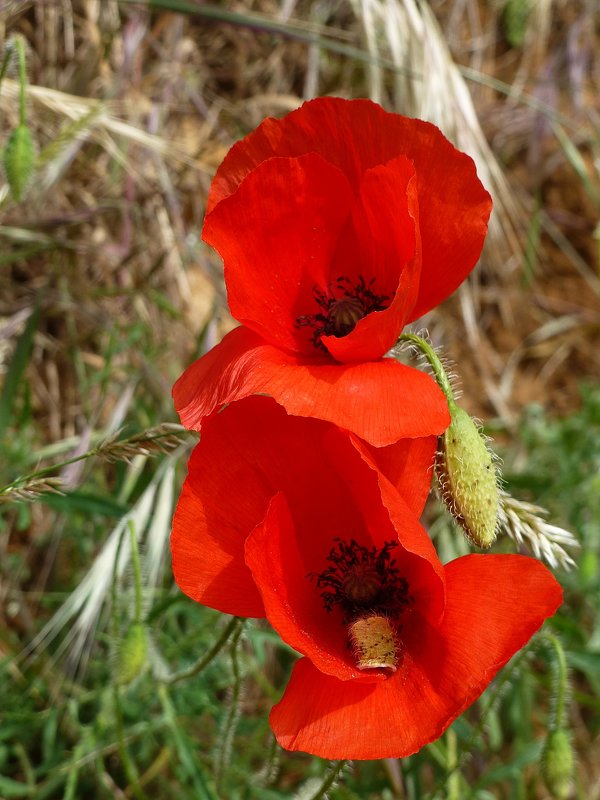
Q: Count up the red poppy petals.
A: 8